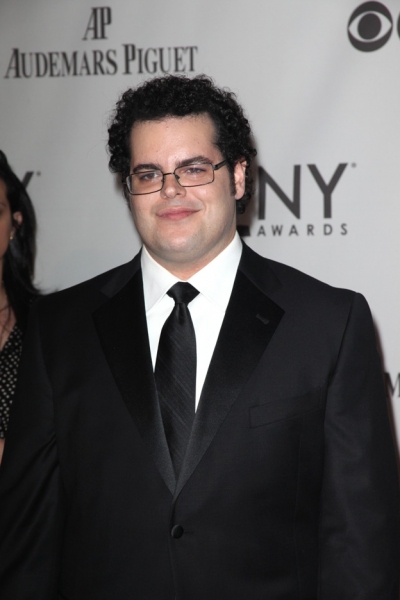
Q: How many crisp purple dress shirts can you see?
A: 0